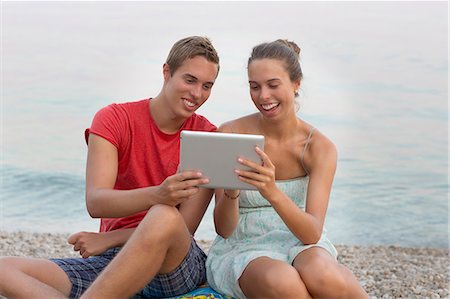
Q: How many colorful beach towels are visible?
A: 1